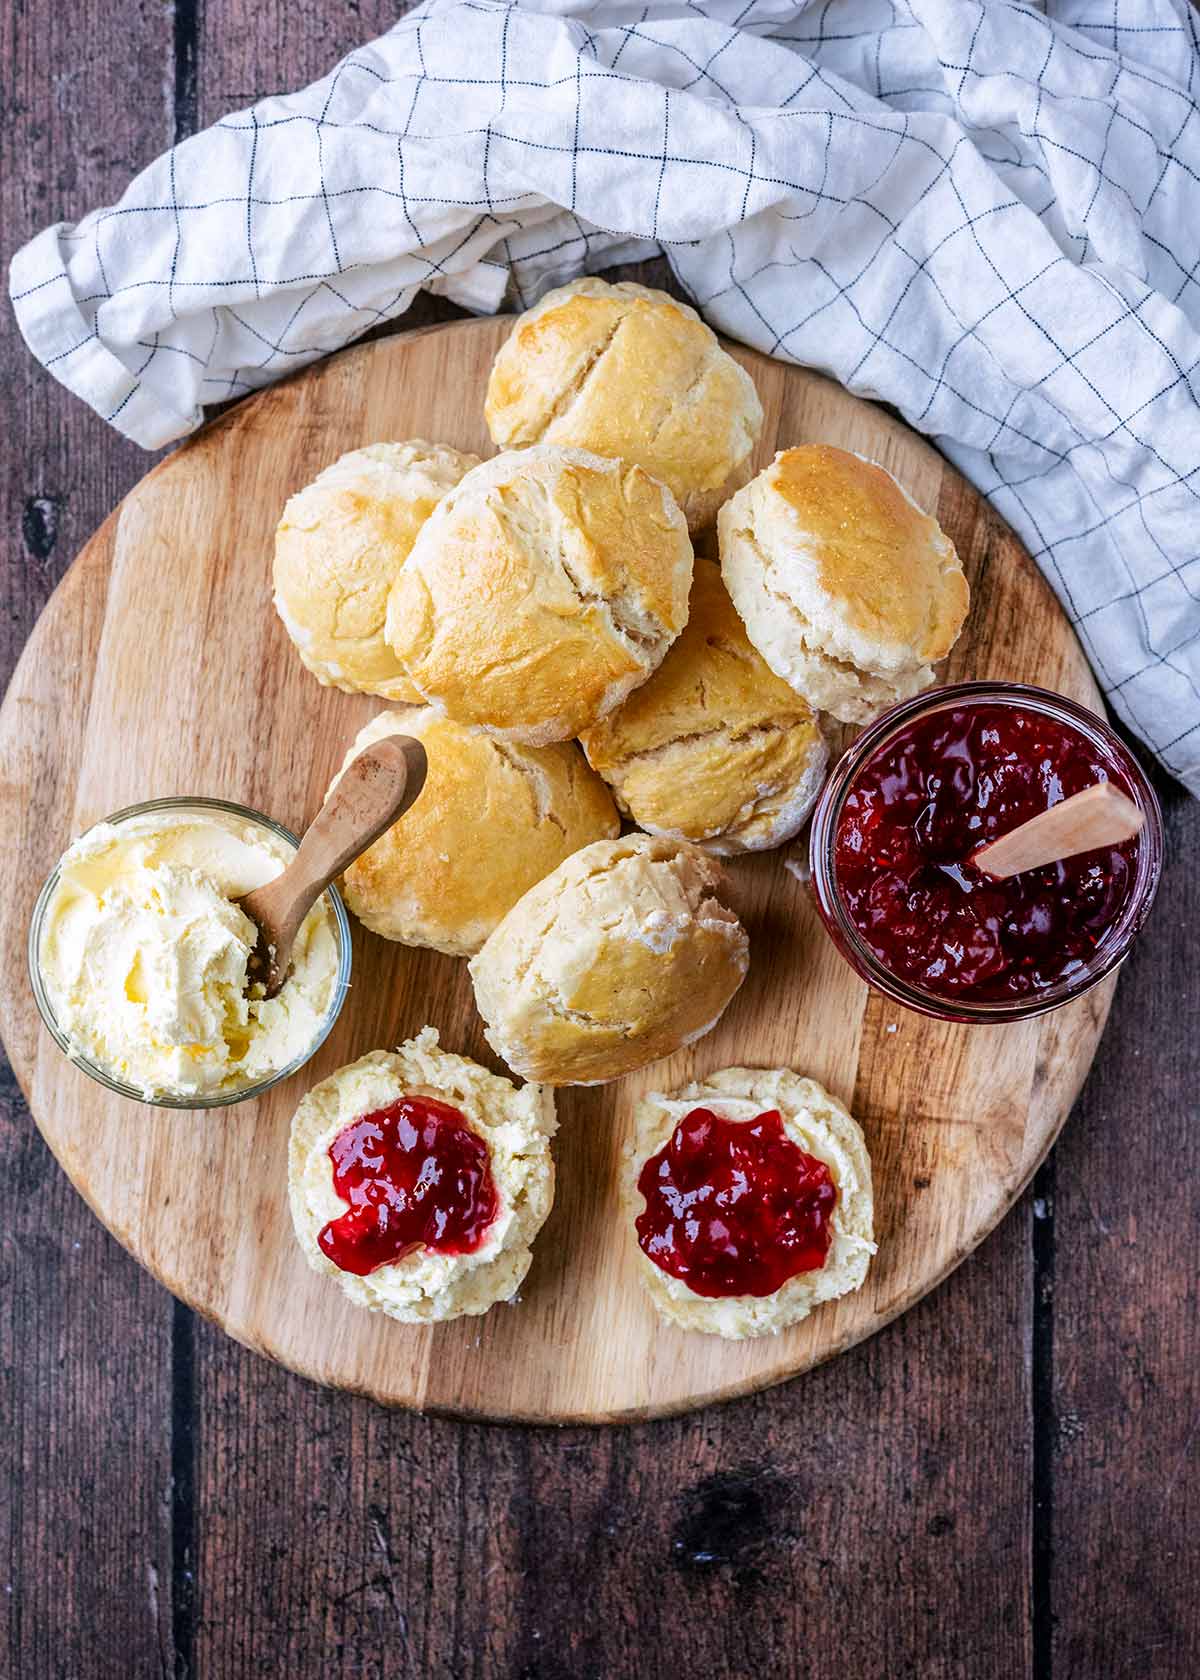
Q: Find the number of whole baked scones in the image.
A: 7